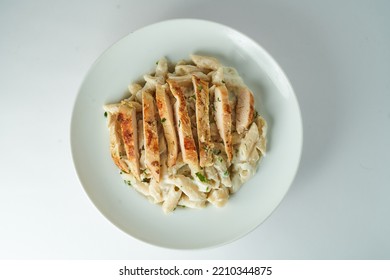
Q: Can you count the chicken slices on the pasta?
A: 8